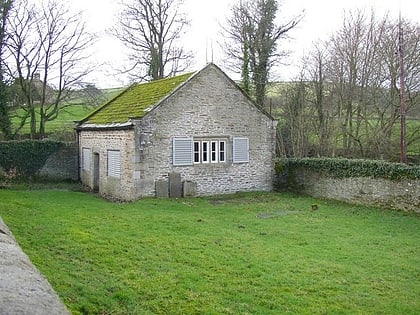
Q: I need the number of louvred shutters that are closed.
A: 2